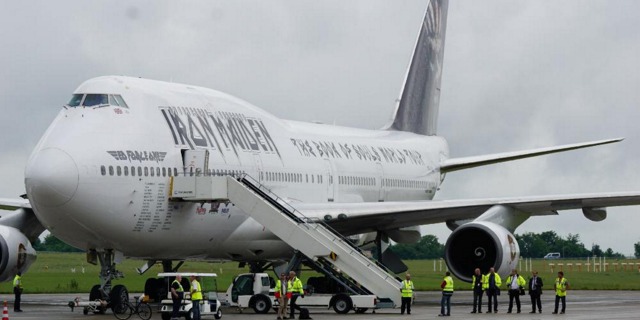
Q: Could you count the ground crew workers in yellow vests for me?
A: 11